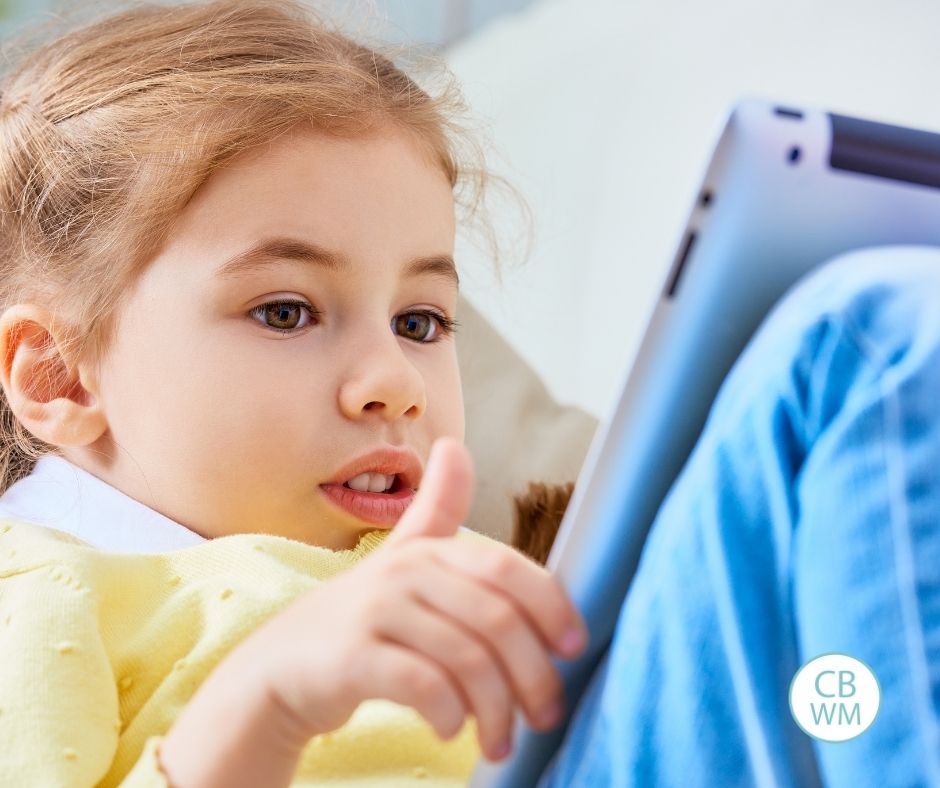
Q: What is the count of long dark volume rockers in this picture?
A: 1